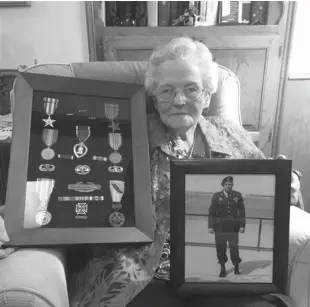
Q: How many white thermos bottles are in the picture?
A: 0